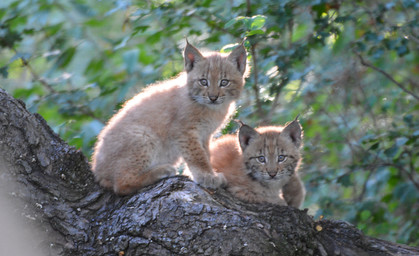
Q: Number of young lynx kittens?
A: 2